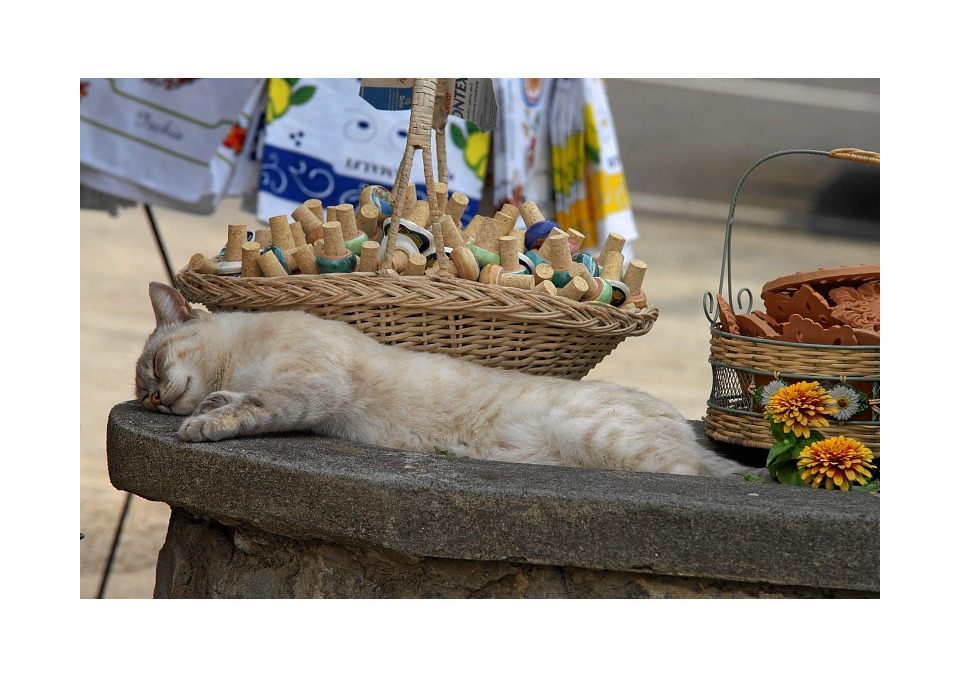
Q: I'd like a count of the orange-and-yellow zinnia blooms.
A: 2